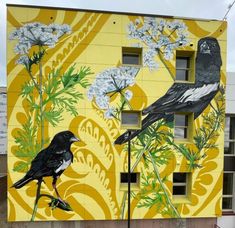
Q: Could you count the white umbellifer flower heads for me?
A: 3